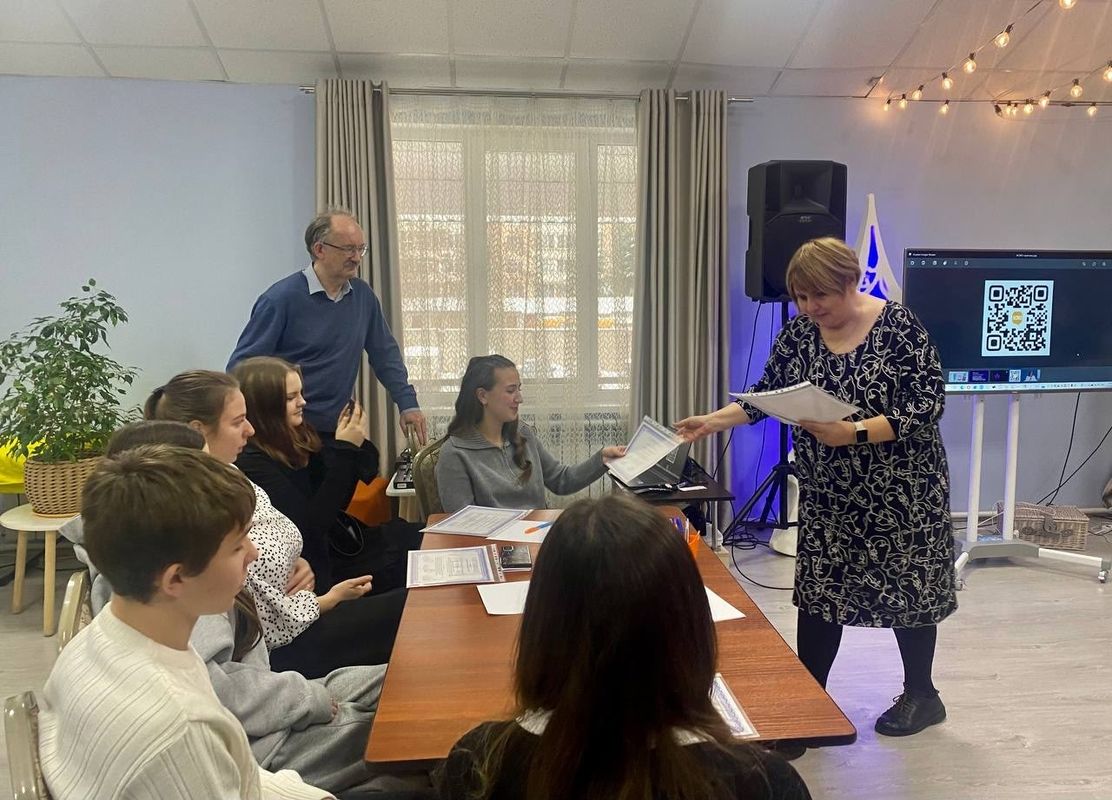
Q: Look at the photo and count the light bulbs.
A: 15